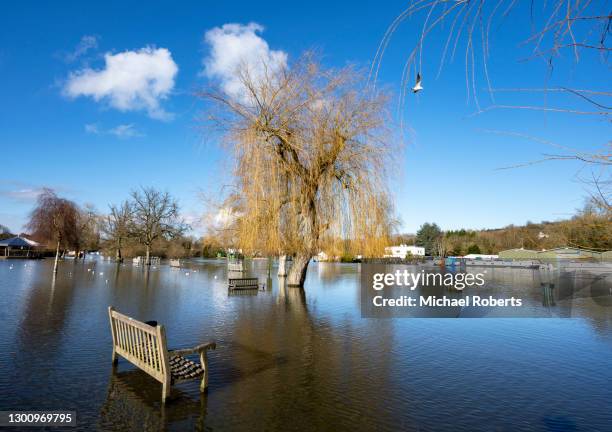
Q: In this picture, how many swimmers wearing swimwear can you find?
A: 0